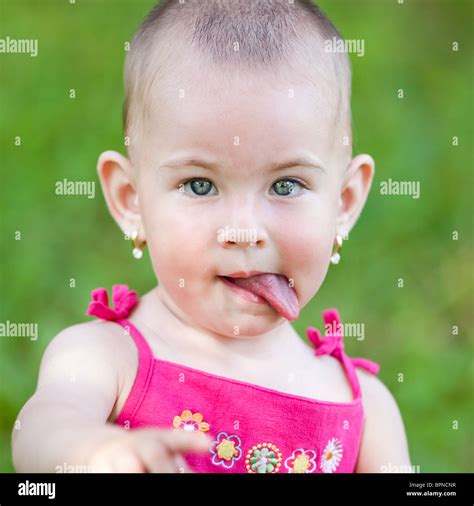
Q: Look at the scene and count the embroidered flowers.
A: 5